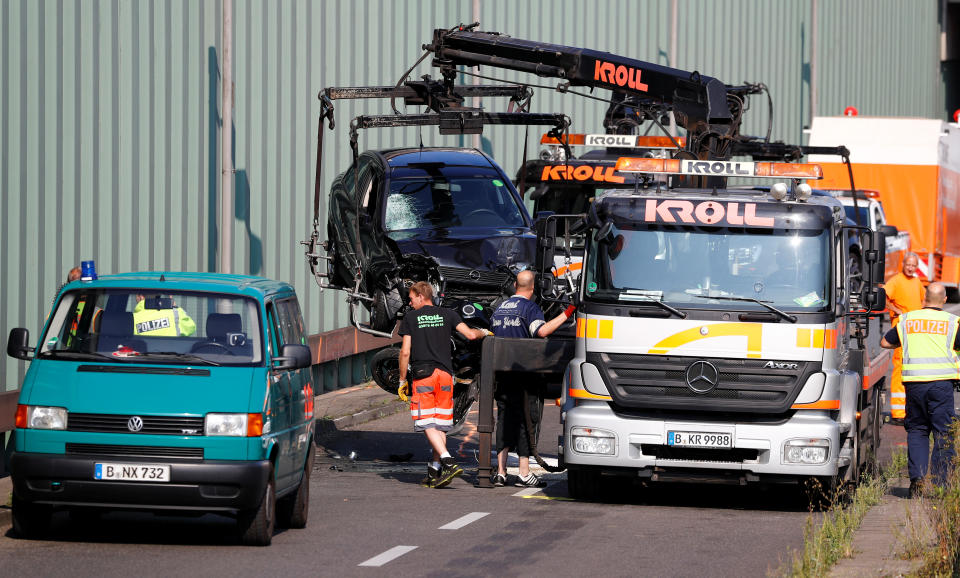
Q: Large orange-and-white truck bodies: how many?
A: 1